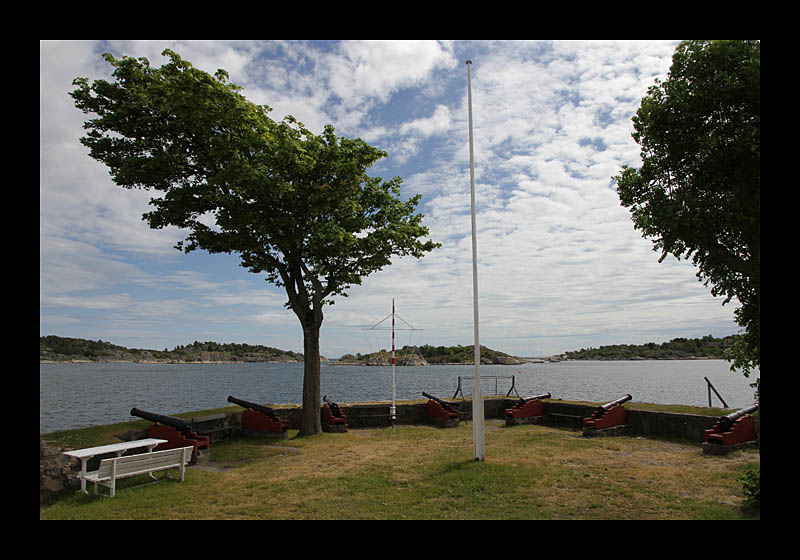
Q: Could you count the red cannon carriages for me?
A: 7